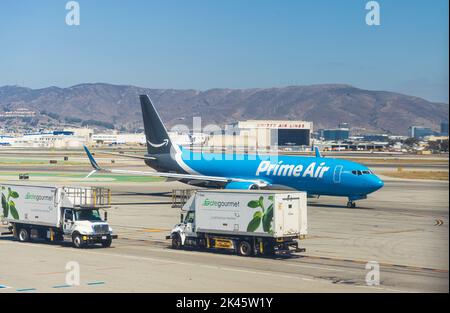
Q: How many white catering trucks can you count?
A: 2